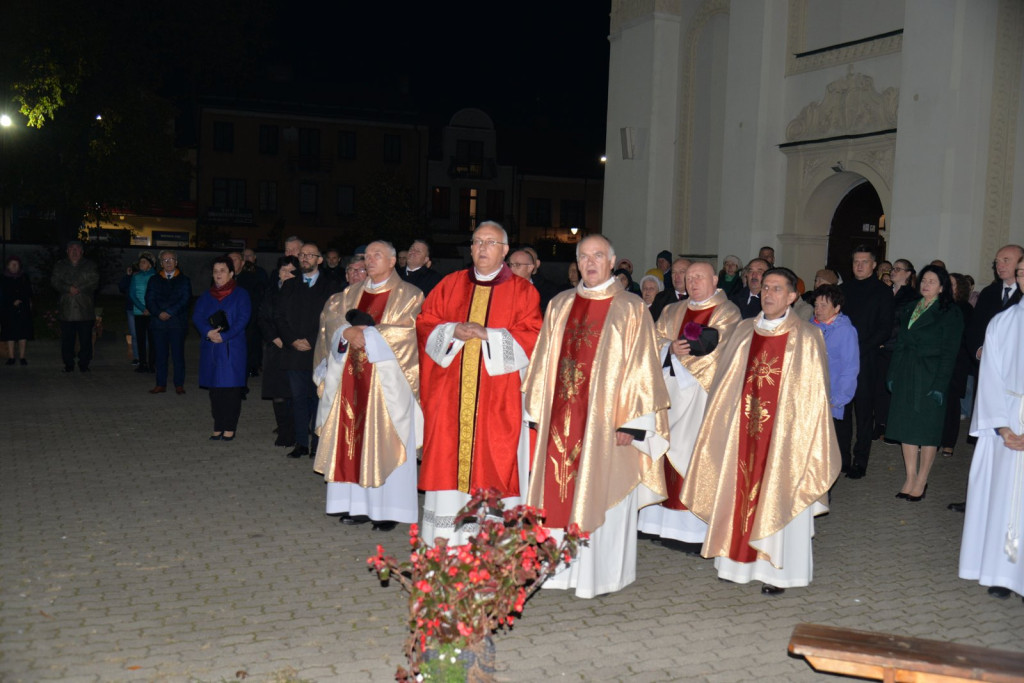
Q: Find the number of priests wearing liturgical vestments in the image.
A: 5